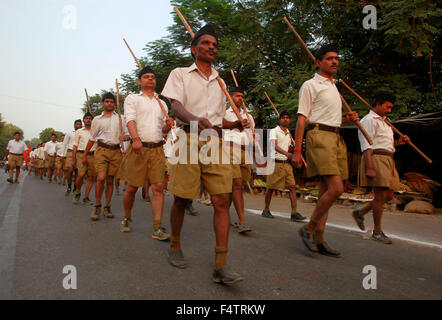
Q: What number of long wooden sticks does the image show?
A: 8